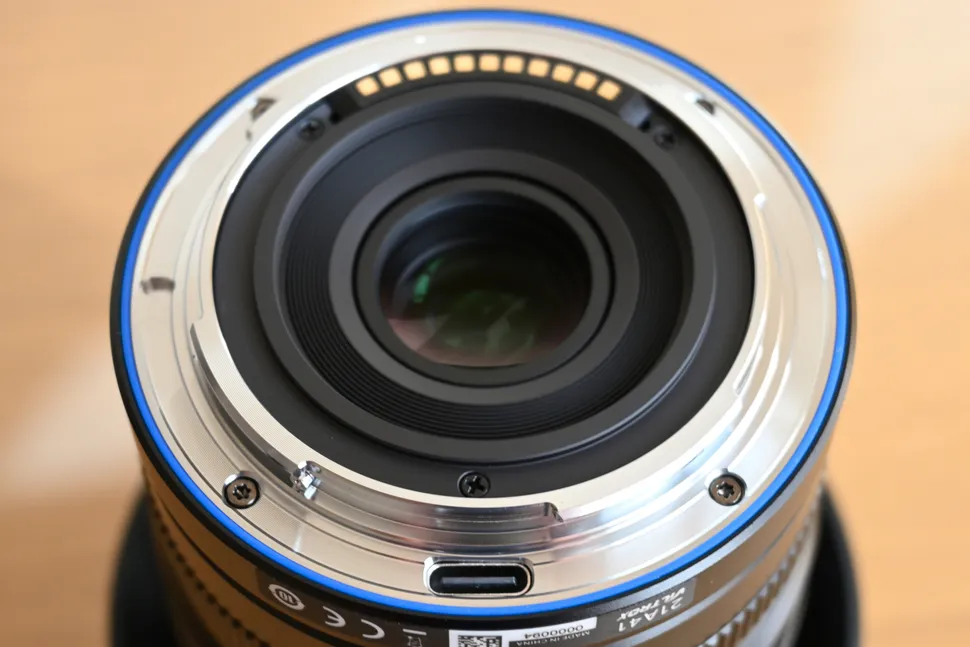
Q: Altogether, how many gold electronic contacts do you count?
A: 11